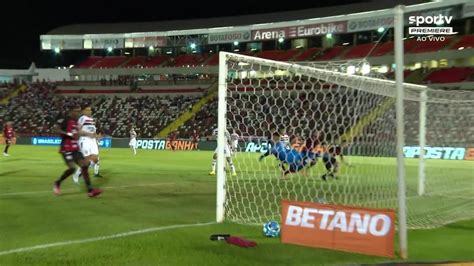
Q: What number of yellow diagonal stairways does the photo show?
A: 3